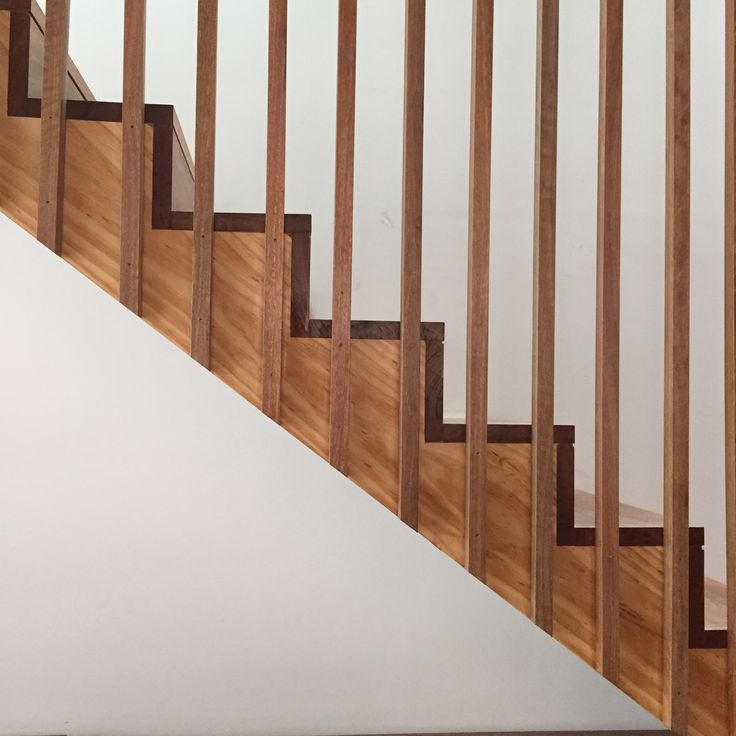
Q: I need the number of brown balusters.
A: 11